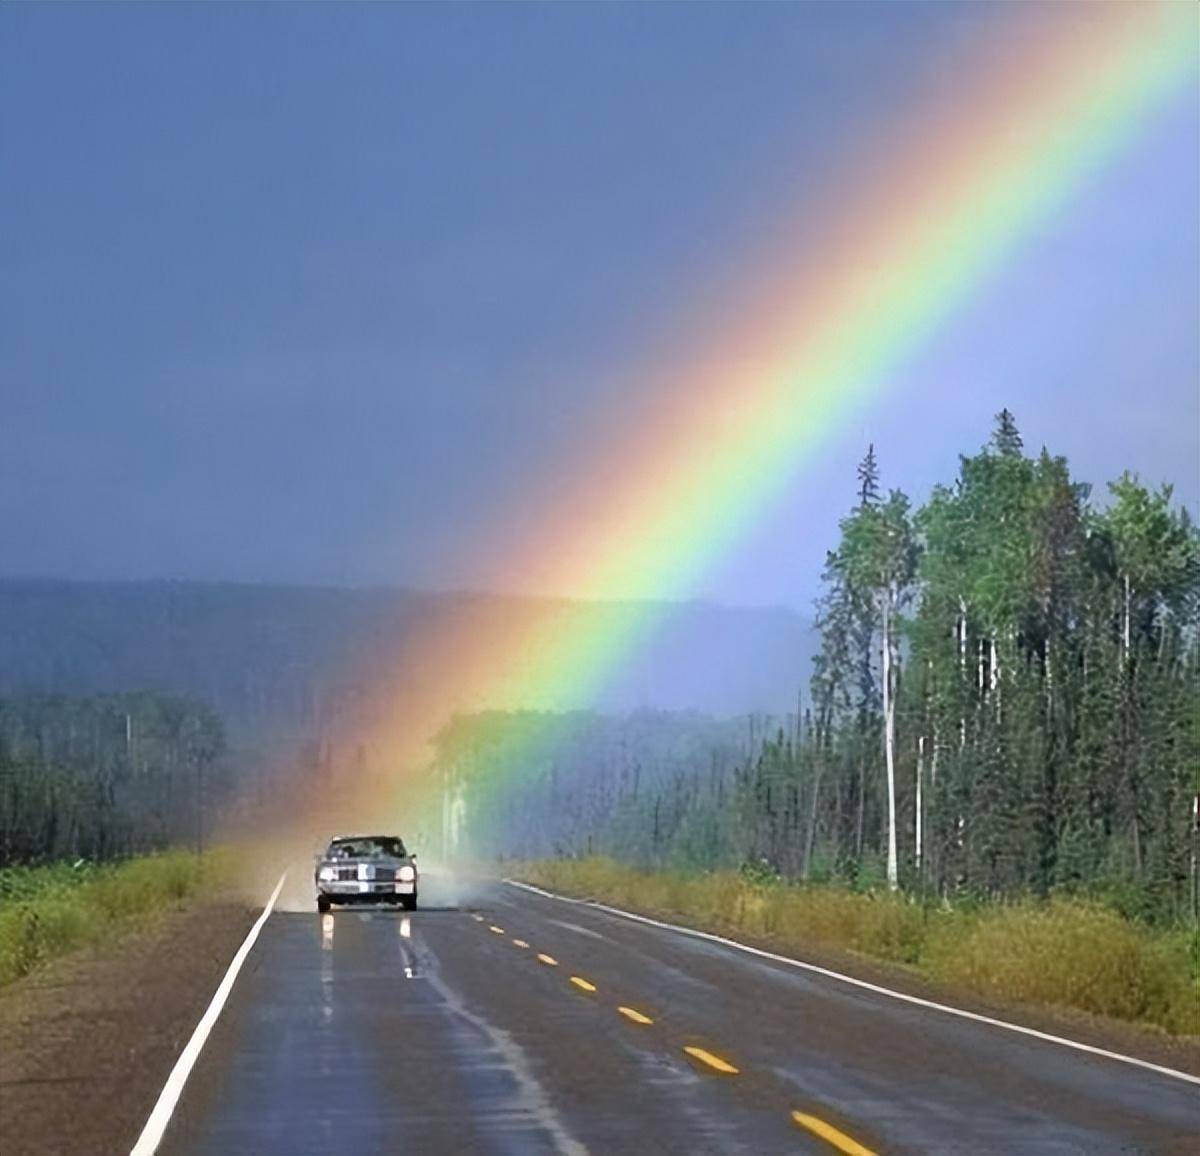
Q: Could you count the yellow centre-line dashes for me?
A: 8